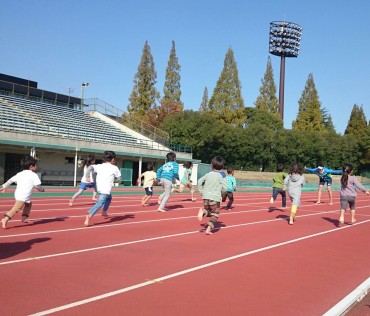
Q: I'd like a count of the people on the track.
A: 12